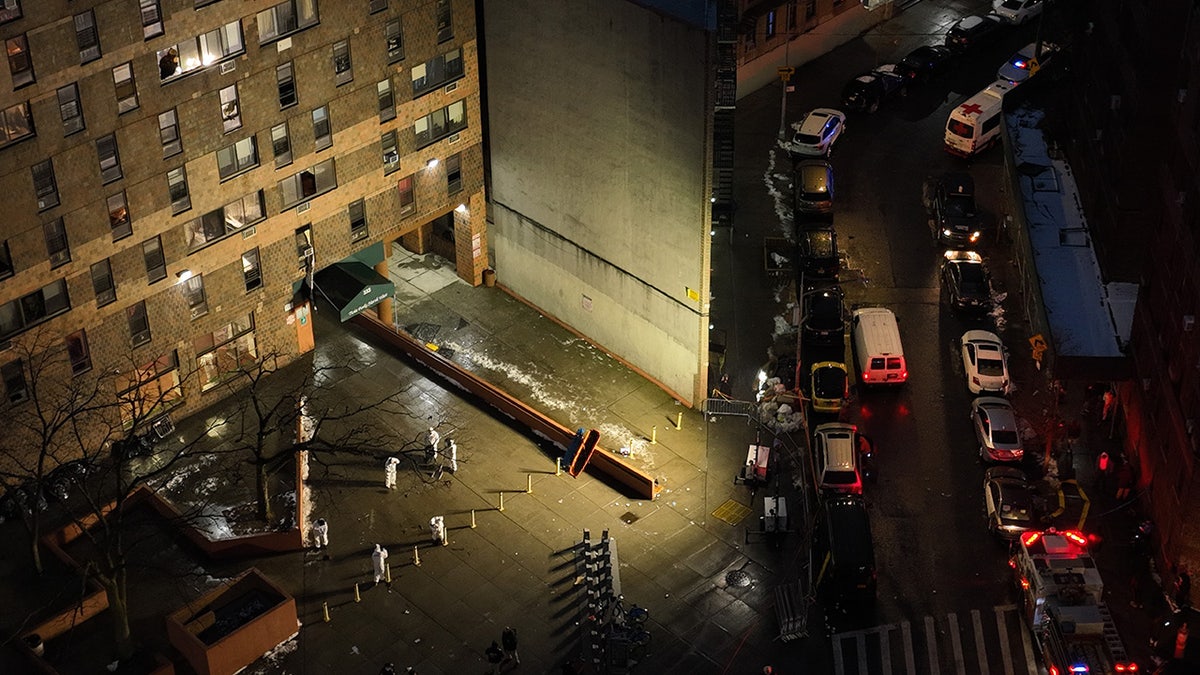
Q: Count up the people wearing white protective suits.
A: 6